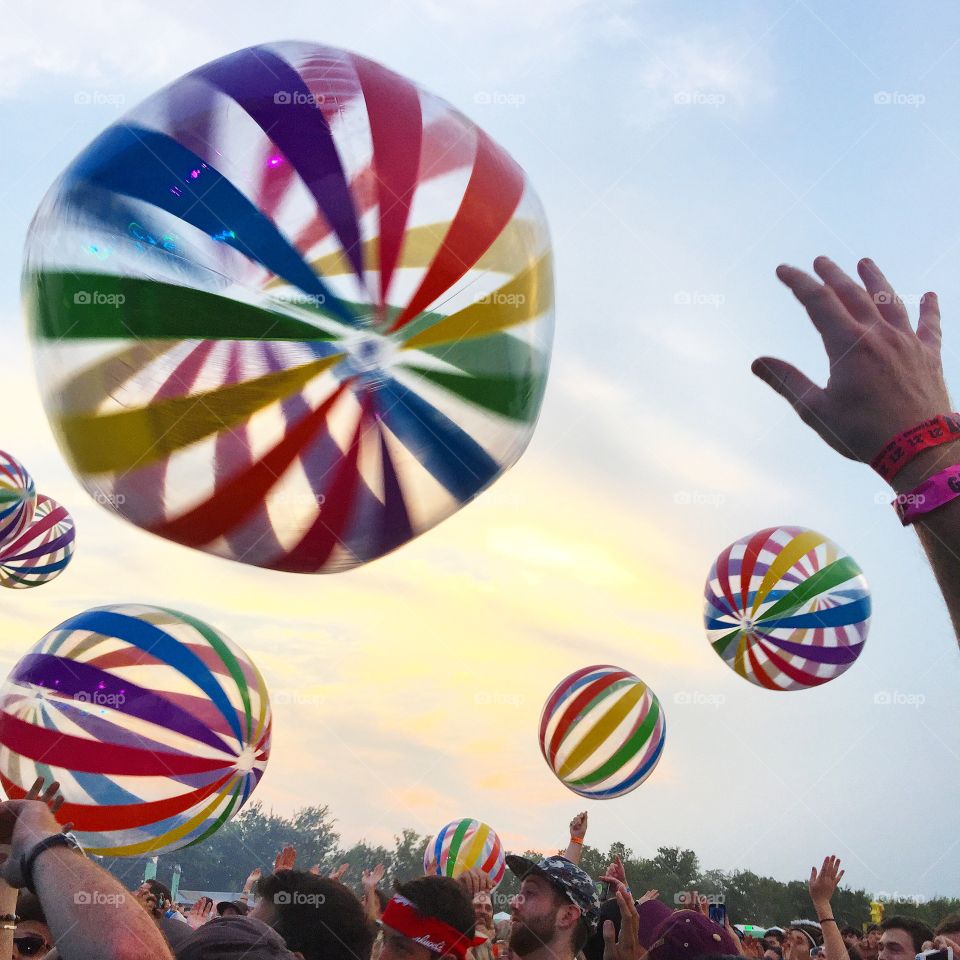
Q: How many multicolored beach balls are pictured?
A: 7